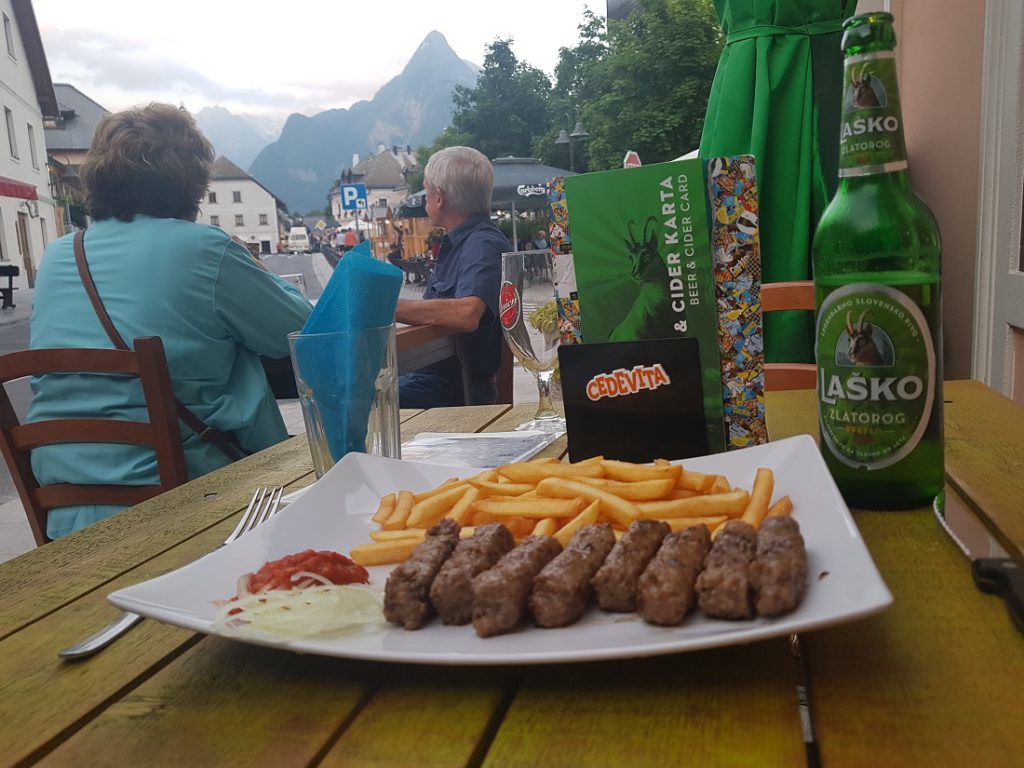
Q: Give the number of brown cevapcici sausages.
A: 8